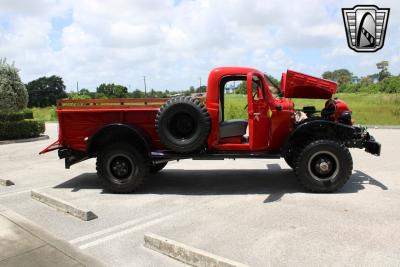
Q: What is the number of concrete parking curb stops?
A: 3